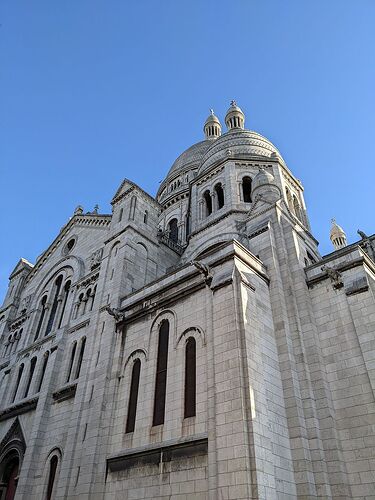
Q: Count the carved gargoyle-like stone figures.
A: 4